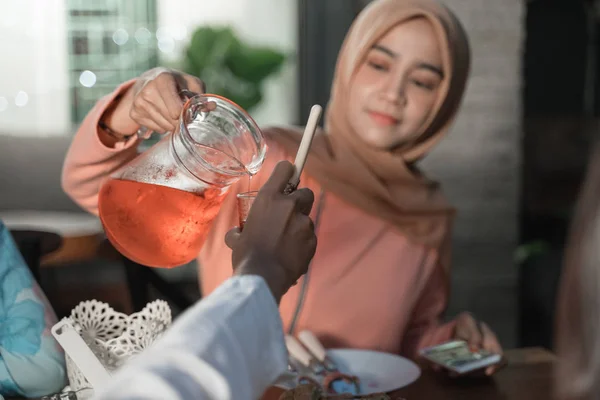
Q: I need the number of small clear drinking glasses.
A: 1